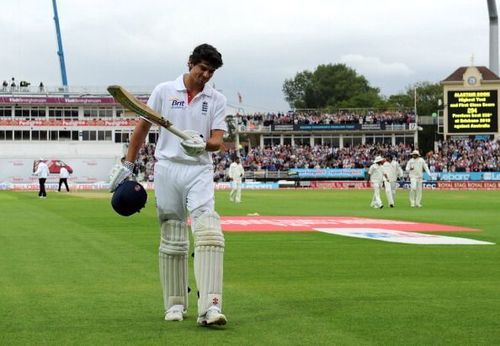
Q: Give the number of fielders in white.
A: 4